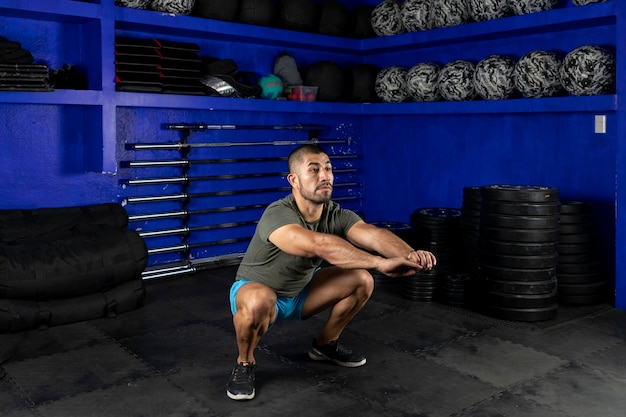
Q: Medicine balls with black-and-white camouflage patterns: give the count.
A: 14